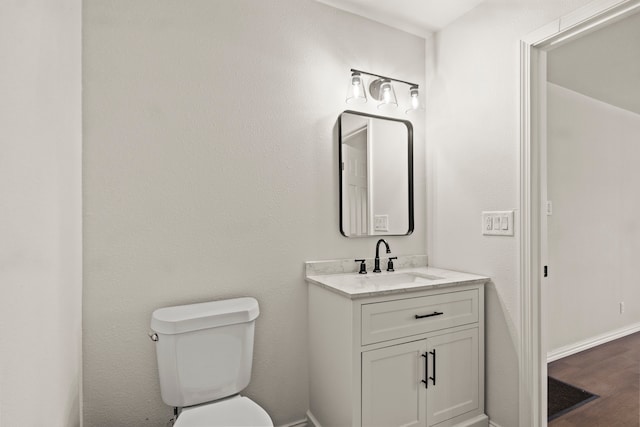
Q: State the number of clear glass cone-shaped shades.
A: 3